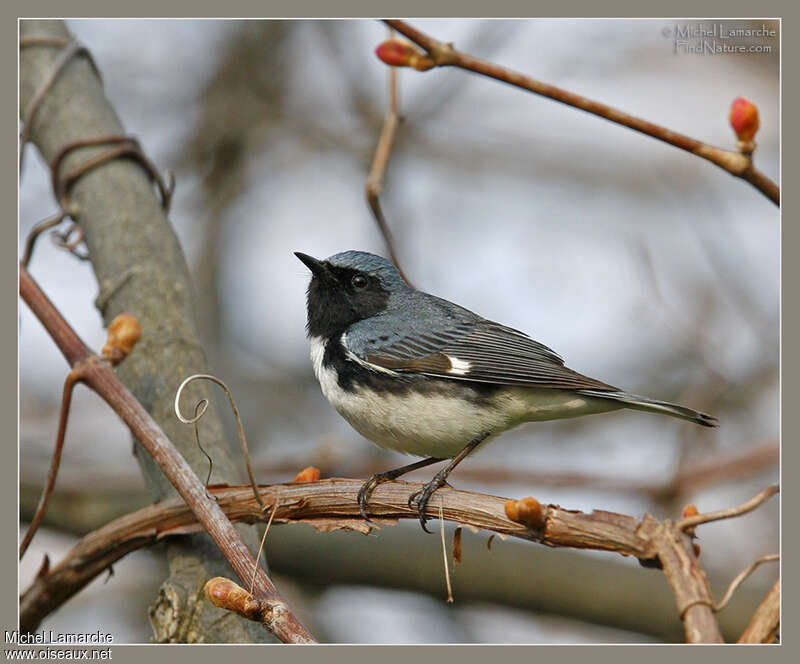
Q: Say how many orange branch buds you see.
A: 7